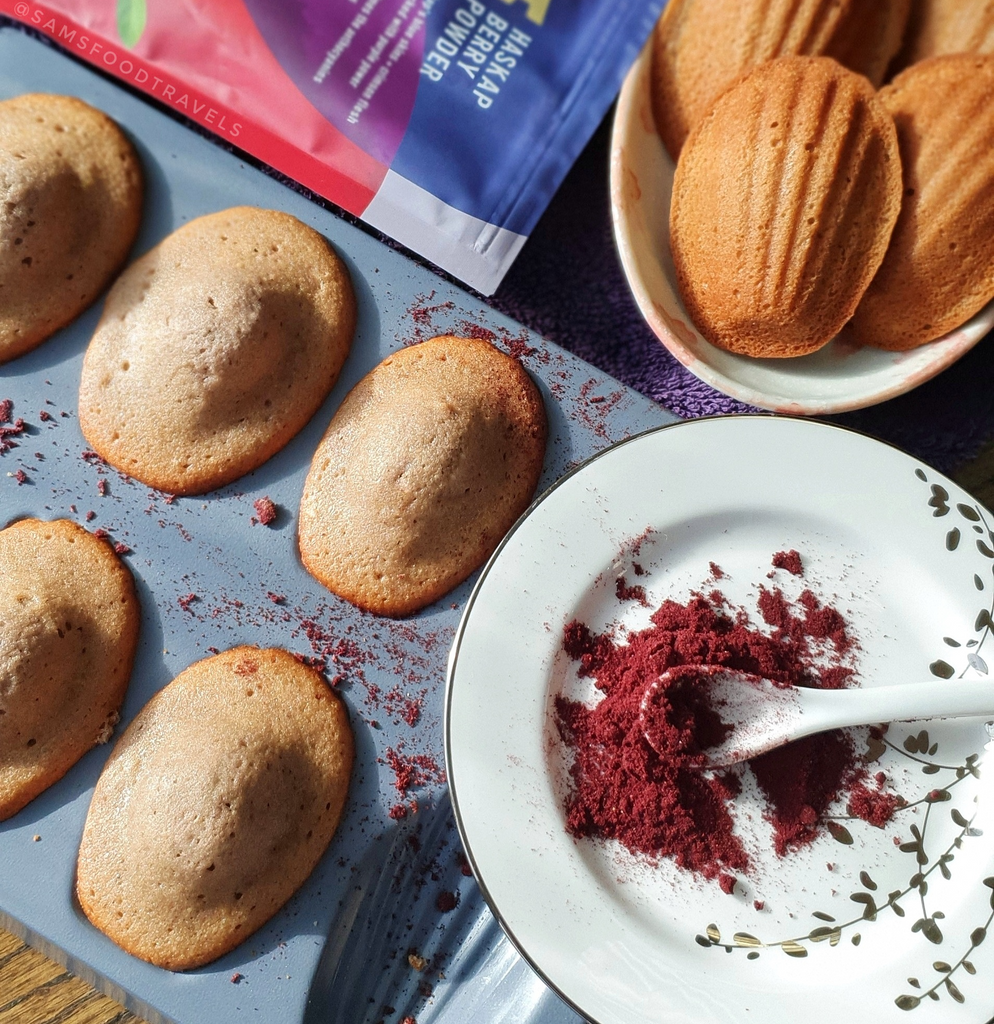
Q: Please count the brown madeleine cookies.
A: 9